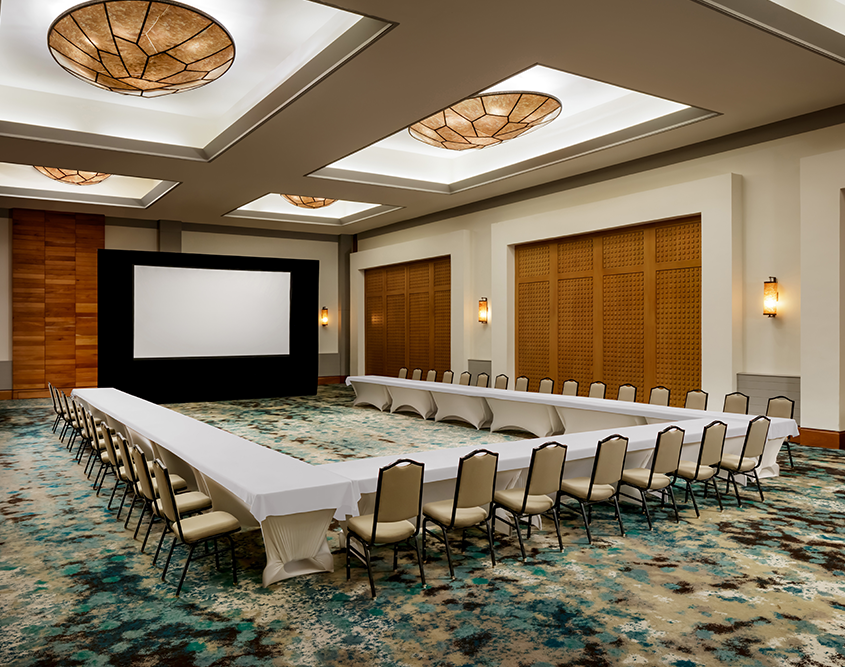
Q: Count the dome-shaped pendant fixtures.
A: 4